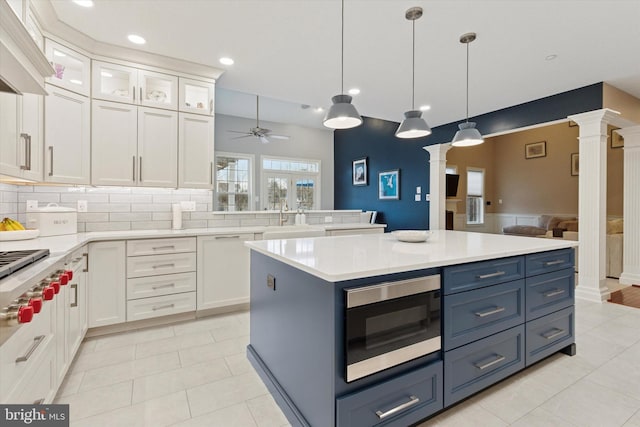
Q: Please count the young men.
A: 0